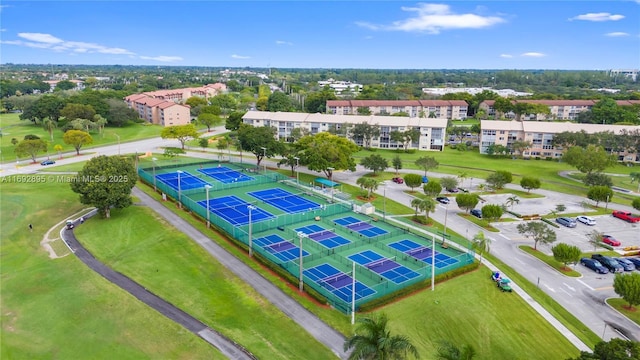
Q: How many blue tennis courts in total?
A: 4